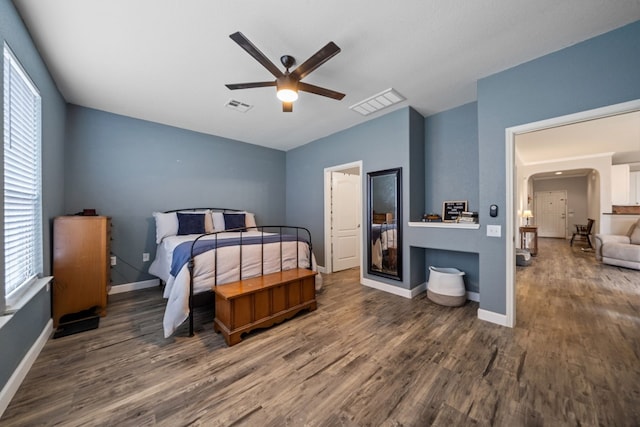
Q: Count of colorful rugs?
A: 0